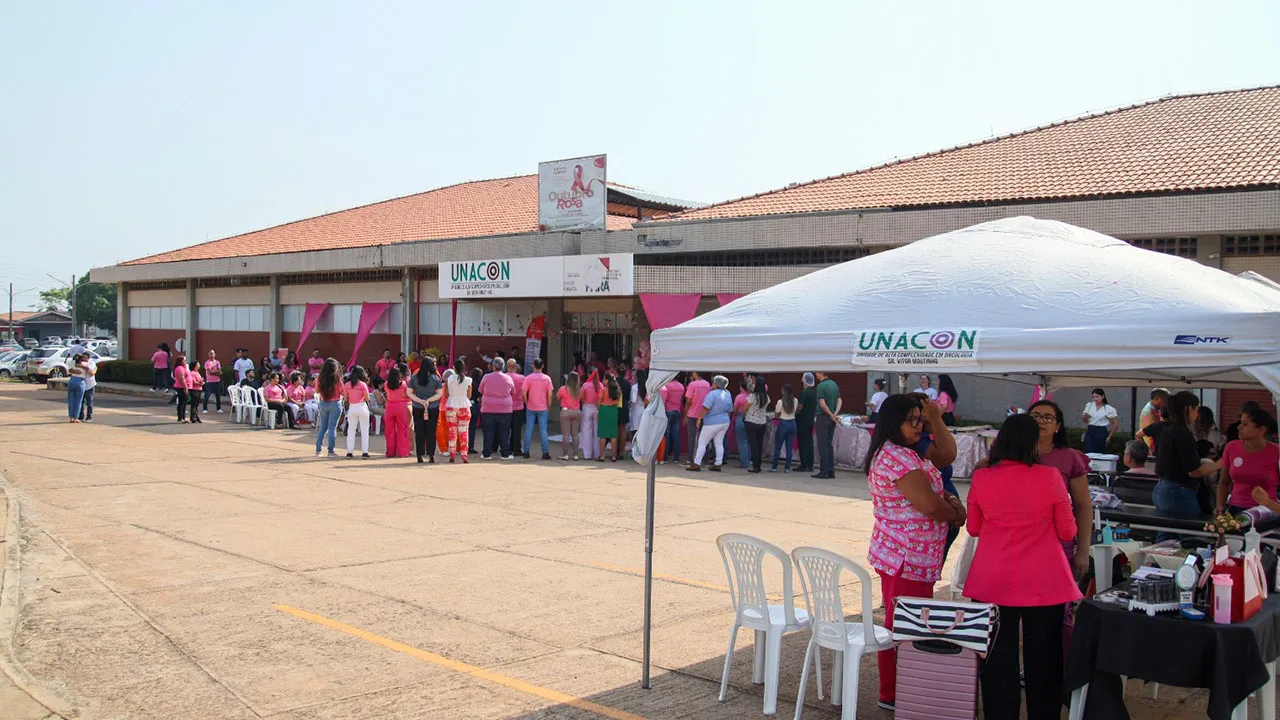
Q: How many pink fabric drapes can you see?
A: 5